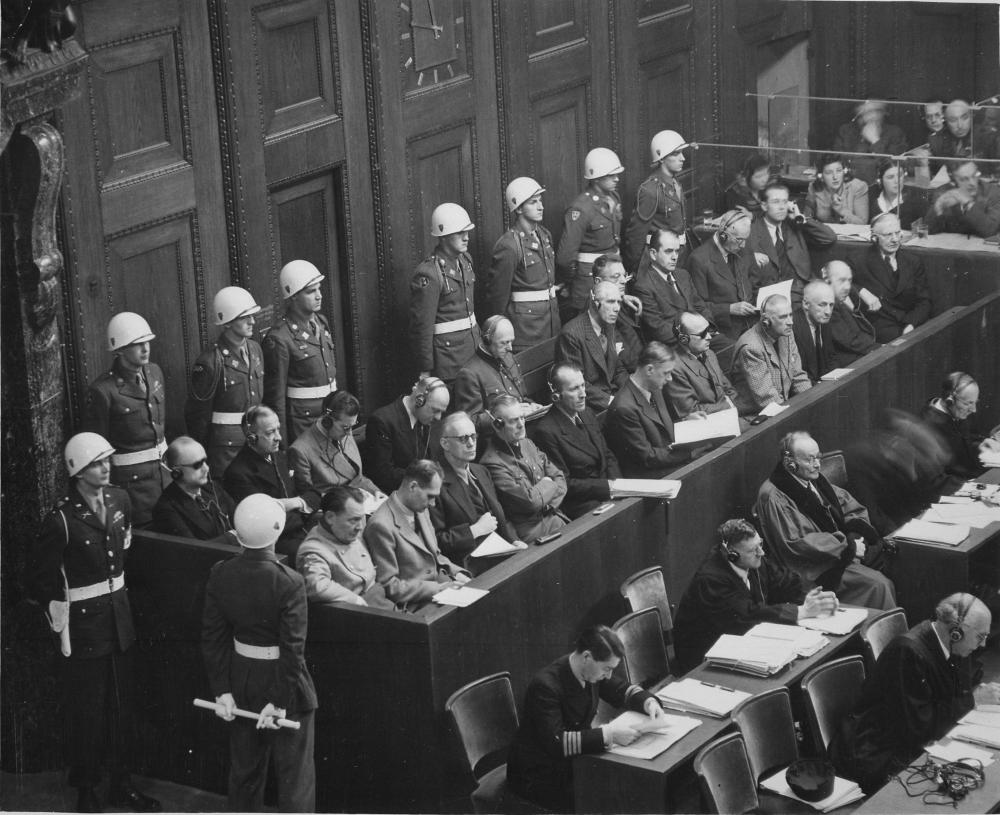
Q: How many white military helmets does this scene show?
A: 9